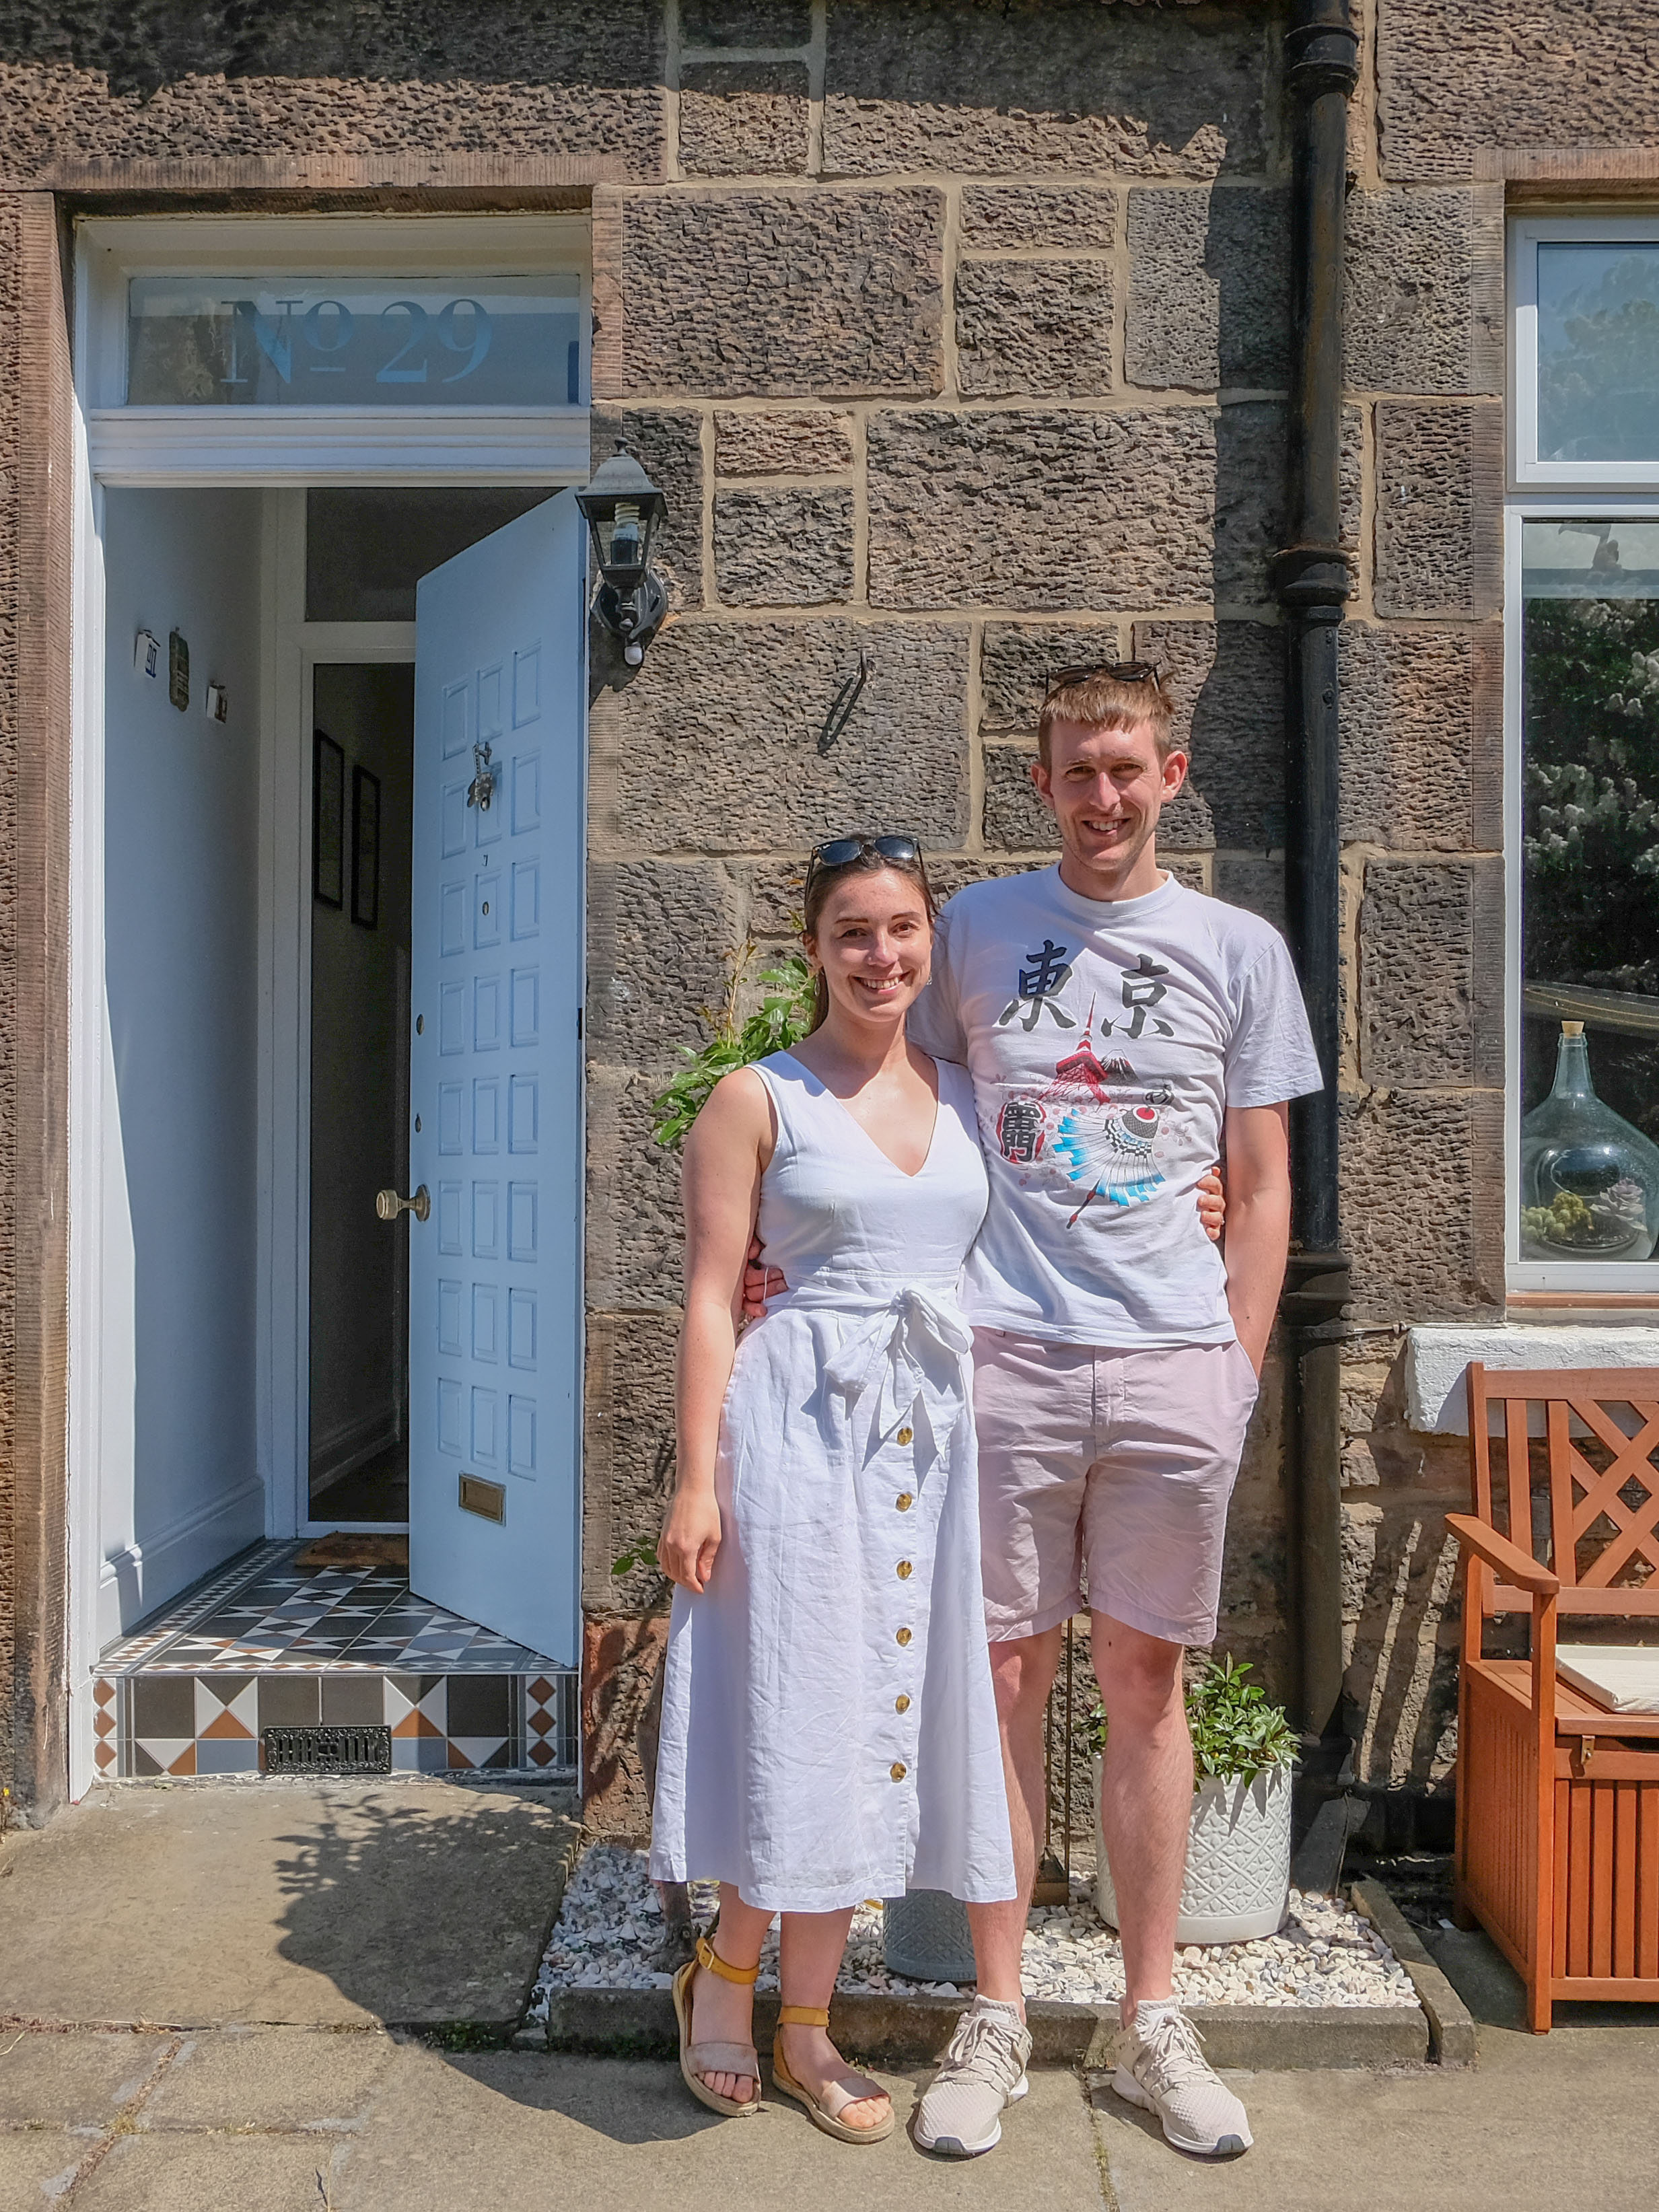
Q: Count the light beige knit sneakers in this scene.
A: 2